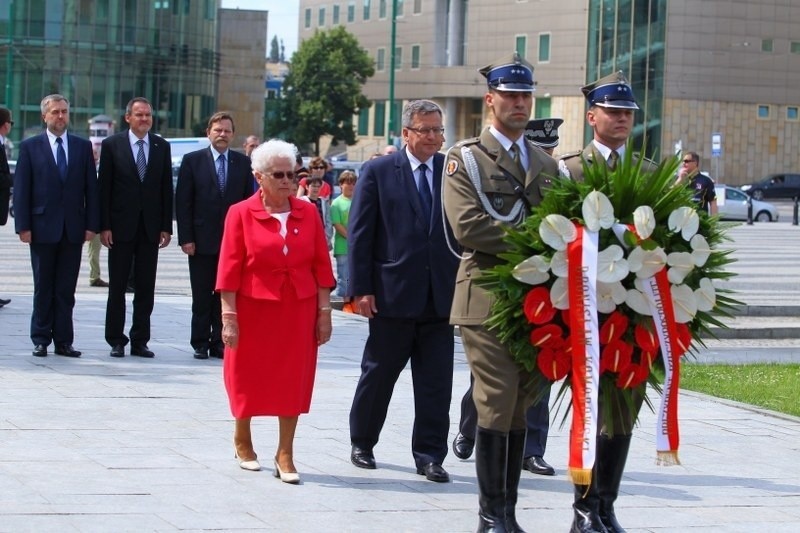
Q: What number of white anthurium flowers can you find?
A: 15